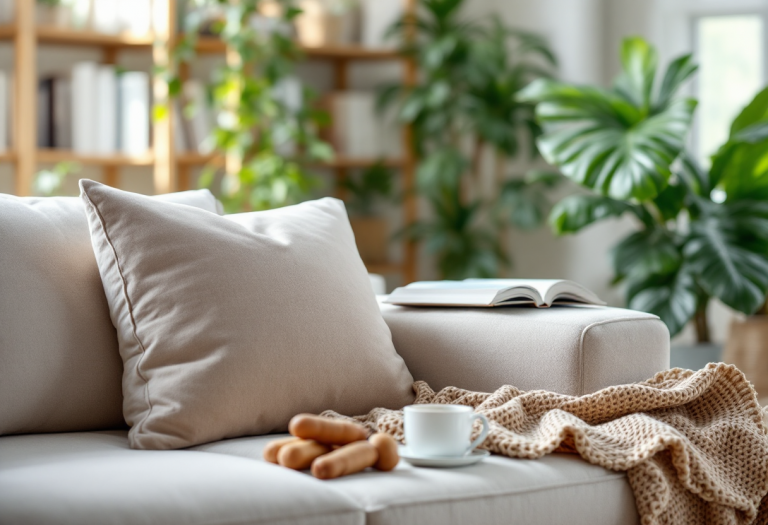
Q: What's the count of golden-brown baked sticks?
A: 5